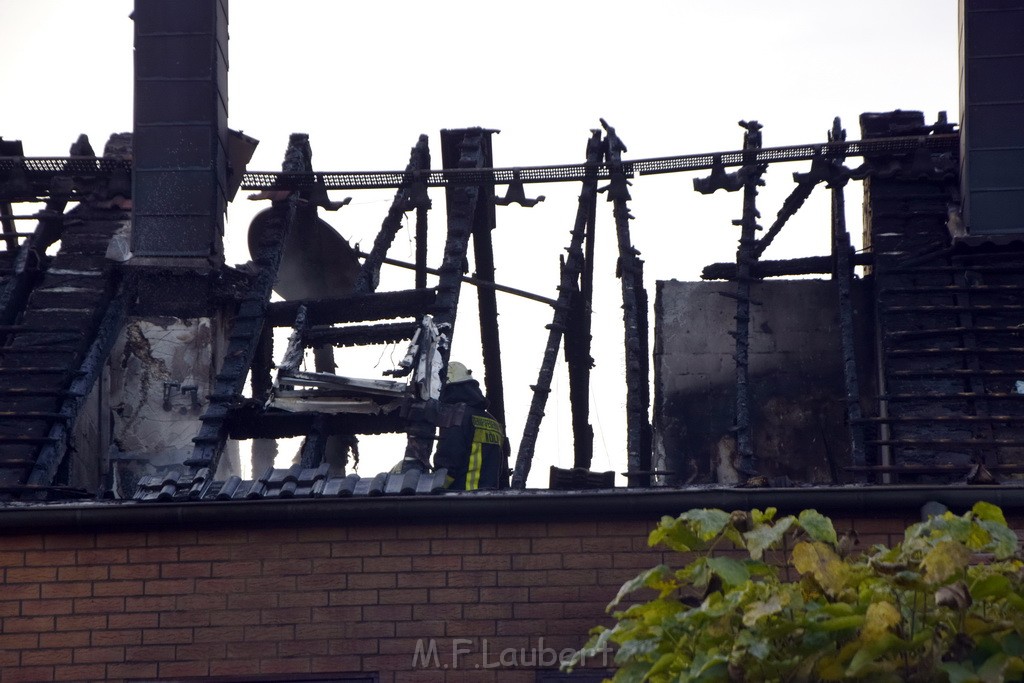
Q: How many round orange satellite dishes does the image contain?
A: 0